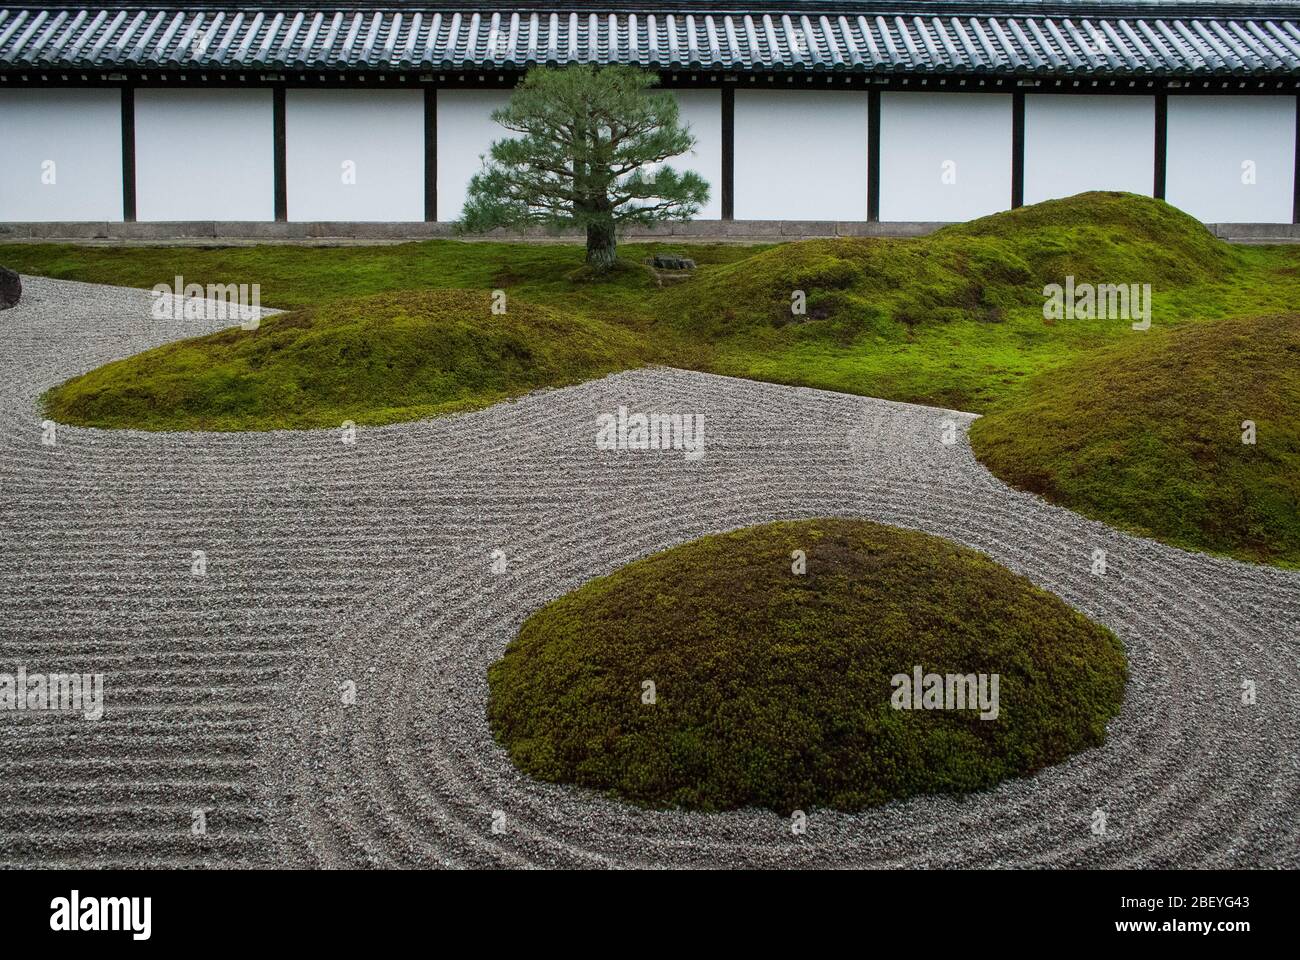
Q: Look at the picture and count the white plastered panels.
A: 9